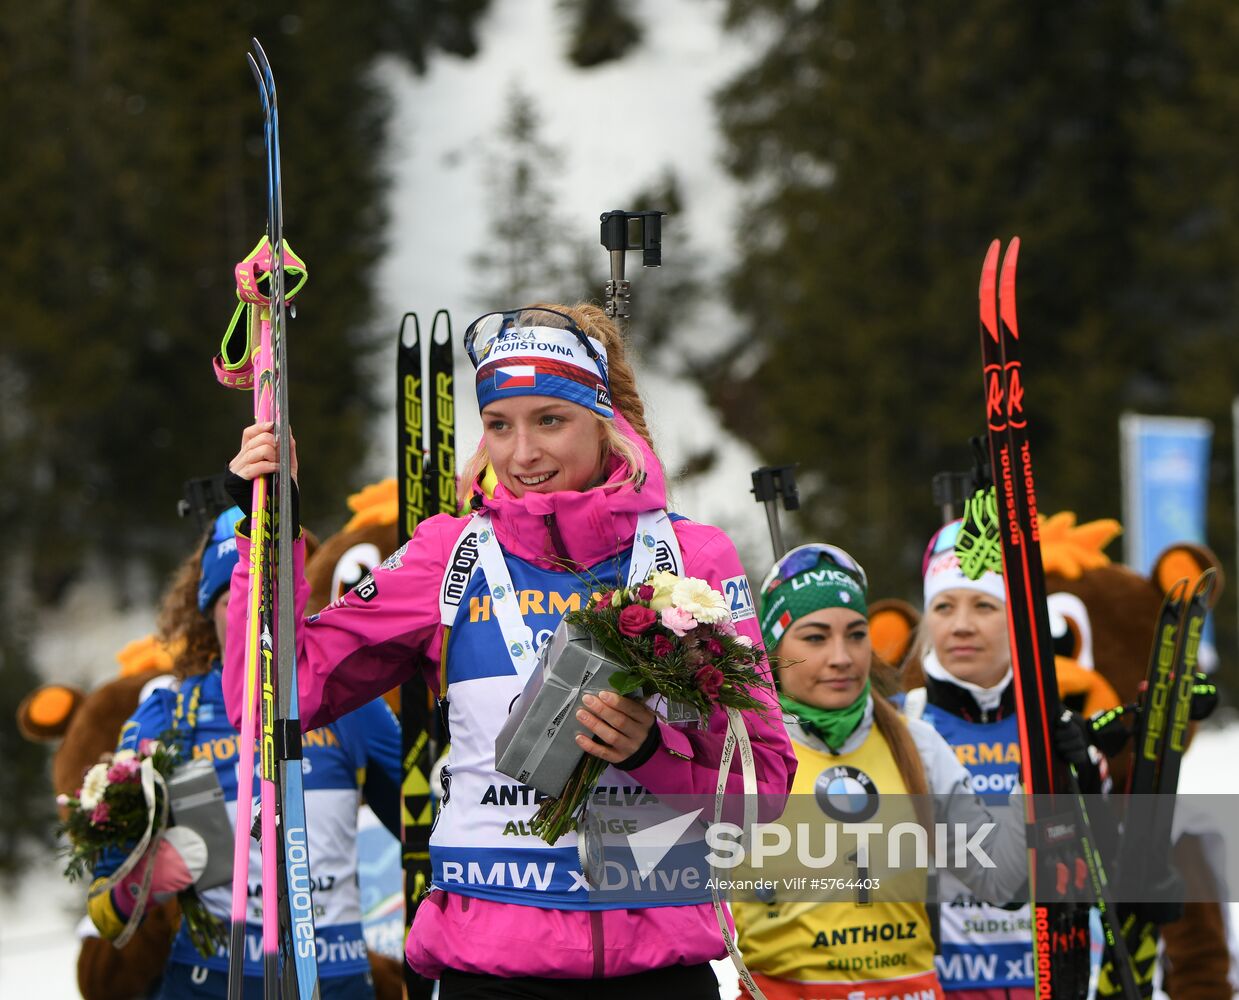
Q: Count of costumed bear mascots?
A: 3